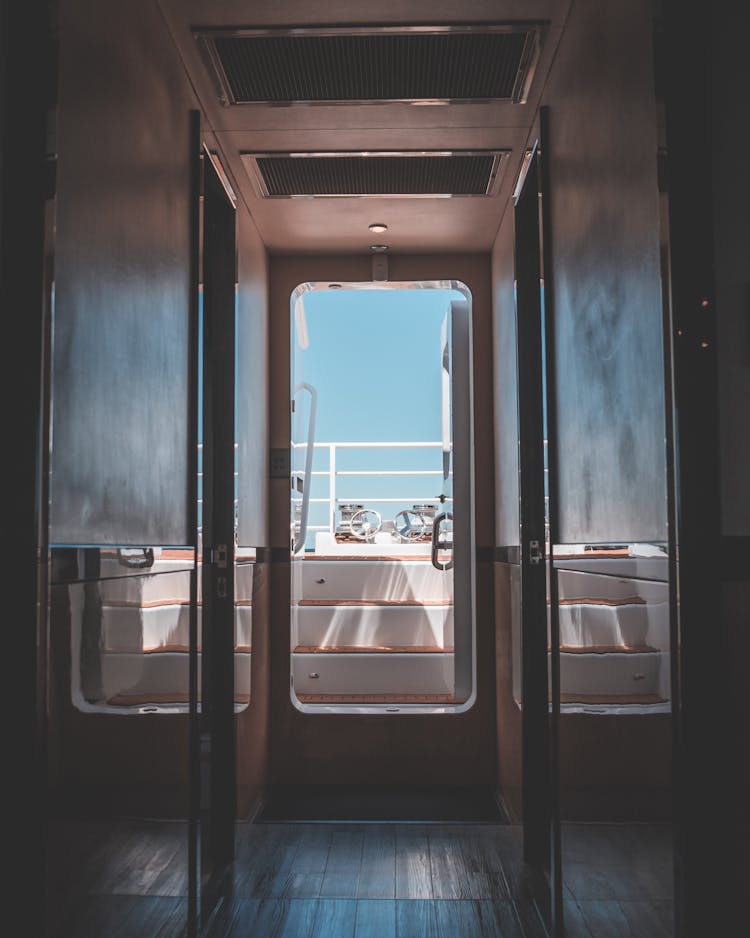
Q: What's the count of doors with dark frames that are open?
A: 2